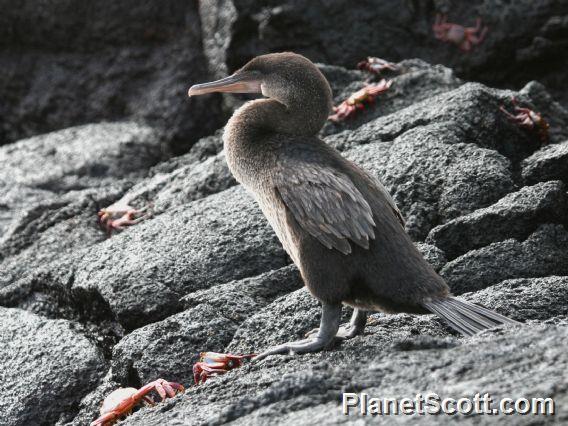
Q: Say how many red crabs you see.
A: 7